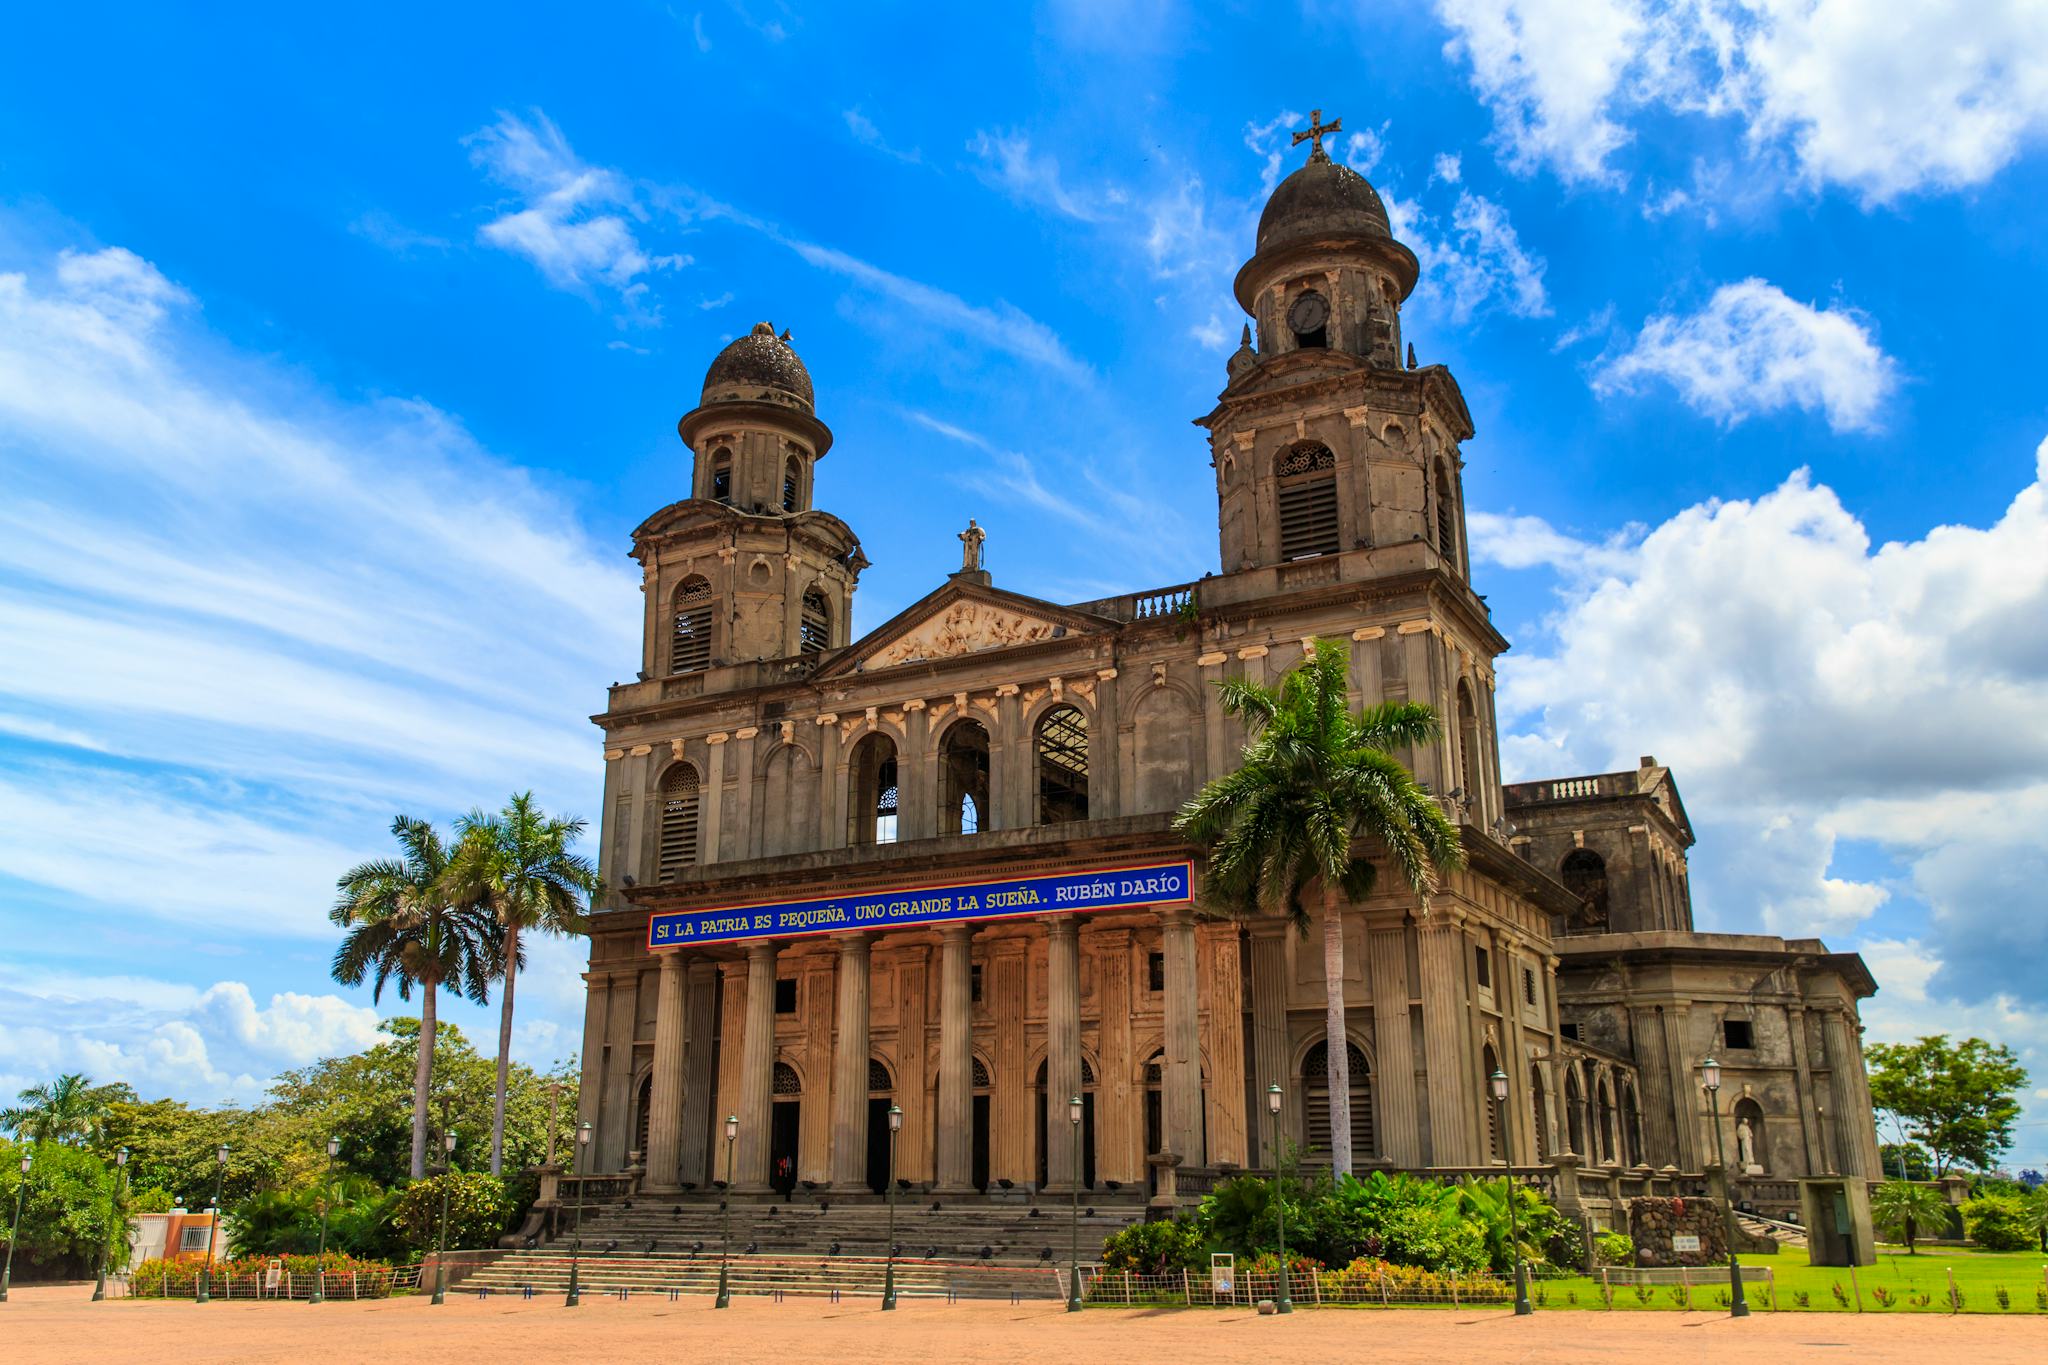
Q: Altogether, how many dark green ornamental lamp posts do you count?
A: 12